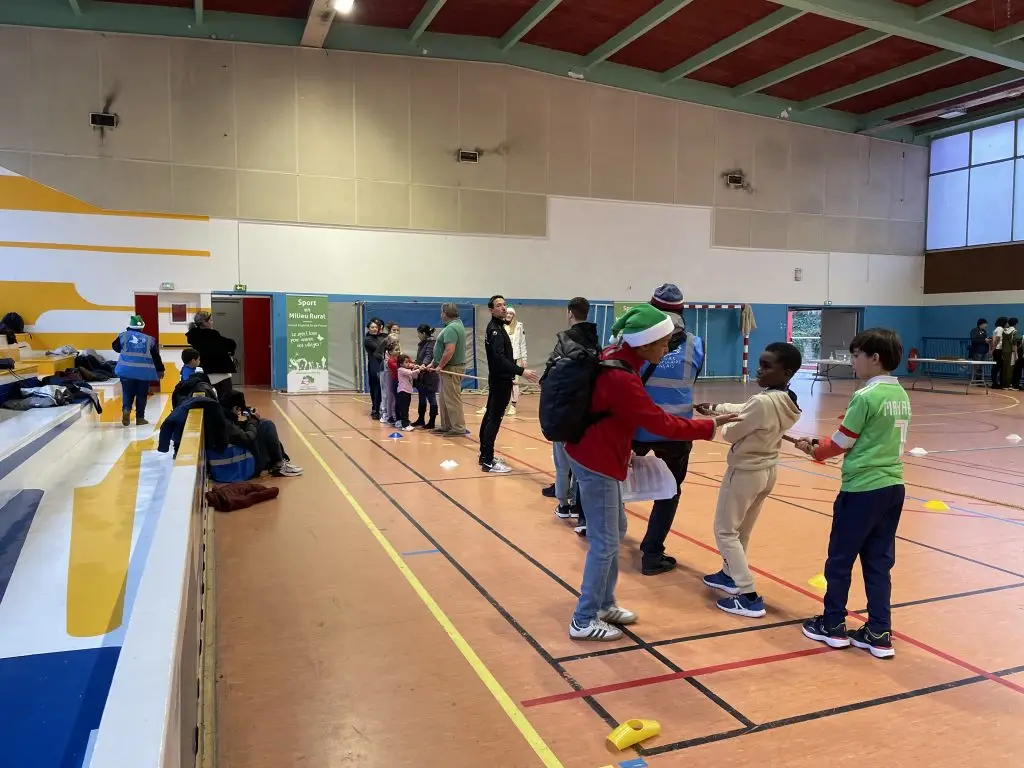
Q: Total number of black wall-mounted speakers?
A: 3